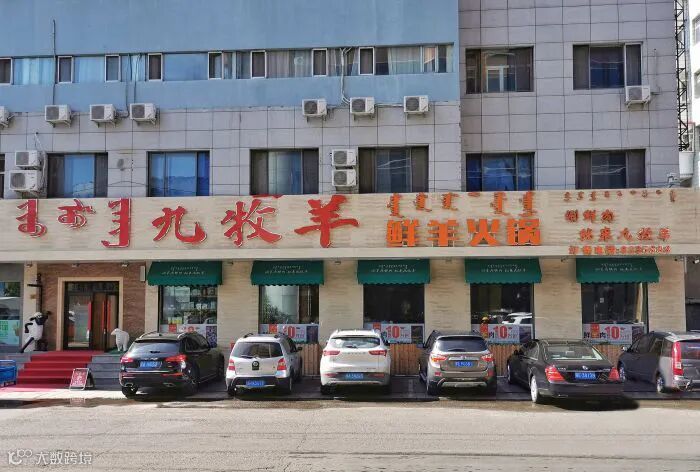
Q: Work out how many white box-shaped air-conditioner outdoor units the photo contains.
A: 12